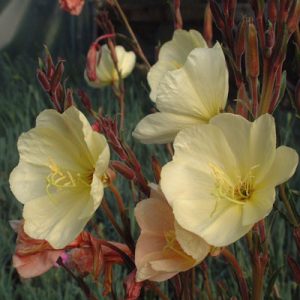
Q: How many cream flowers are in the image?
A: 4